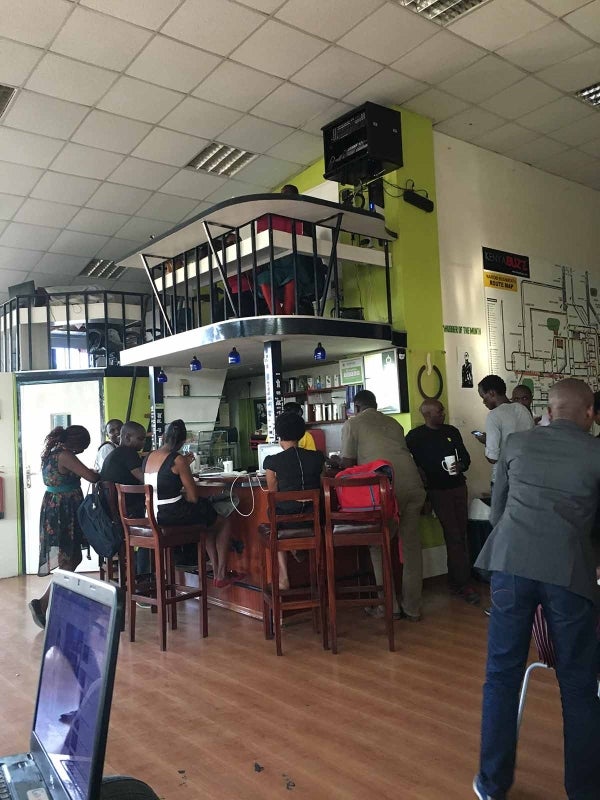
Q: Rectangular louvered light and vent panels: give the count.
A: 5